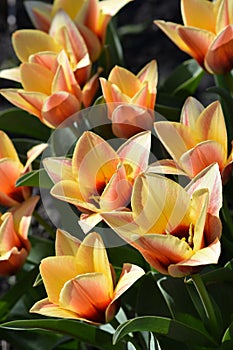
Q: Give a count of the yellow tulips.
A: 11